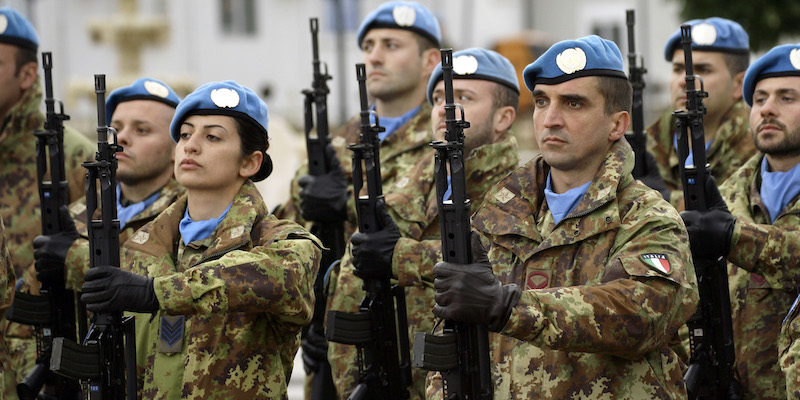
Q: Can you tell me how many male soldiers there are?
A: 7